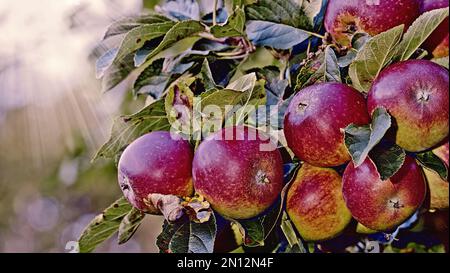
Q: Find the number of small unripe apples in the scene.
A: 0